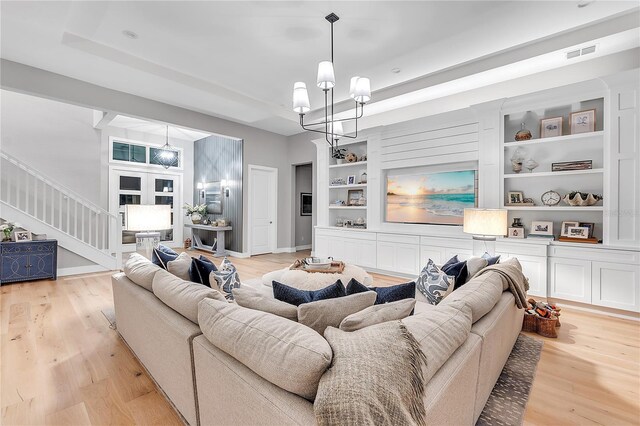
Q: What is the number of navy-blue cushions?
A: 6